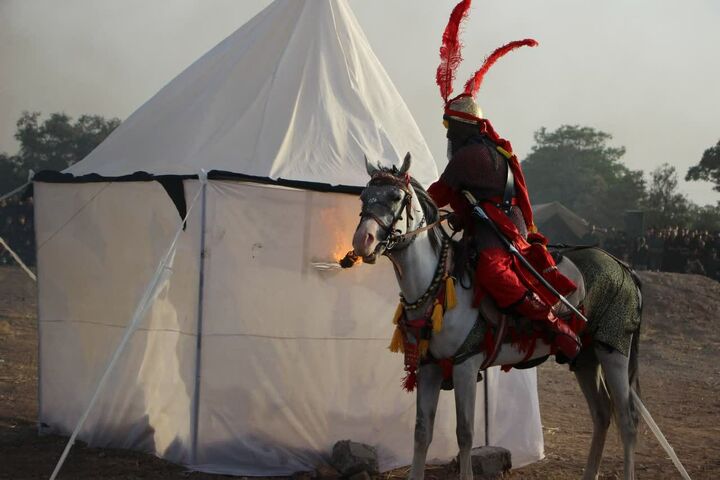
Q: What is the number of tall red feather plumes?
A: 2